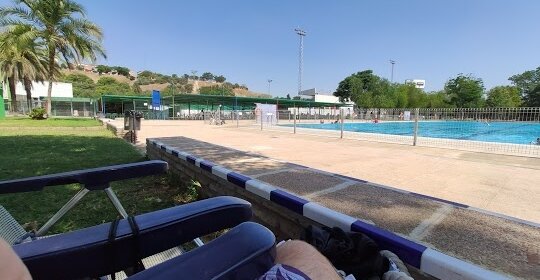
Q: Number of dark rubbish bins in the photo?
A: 1